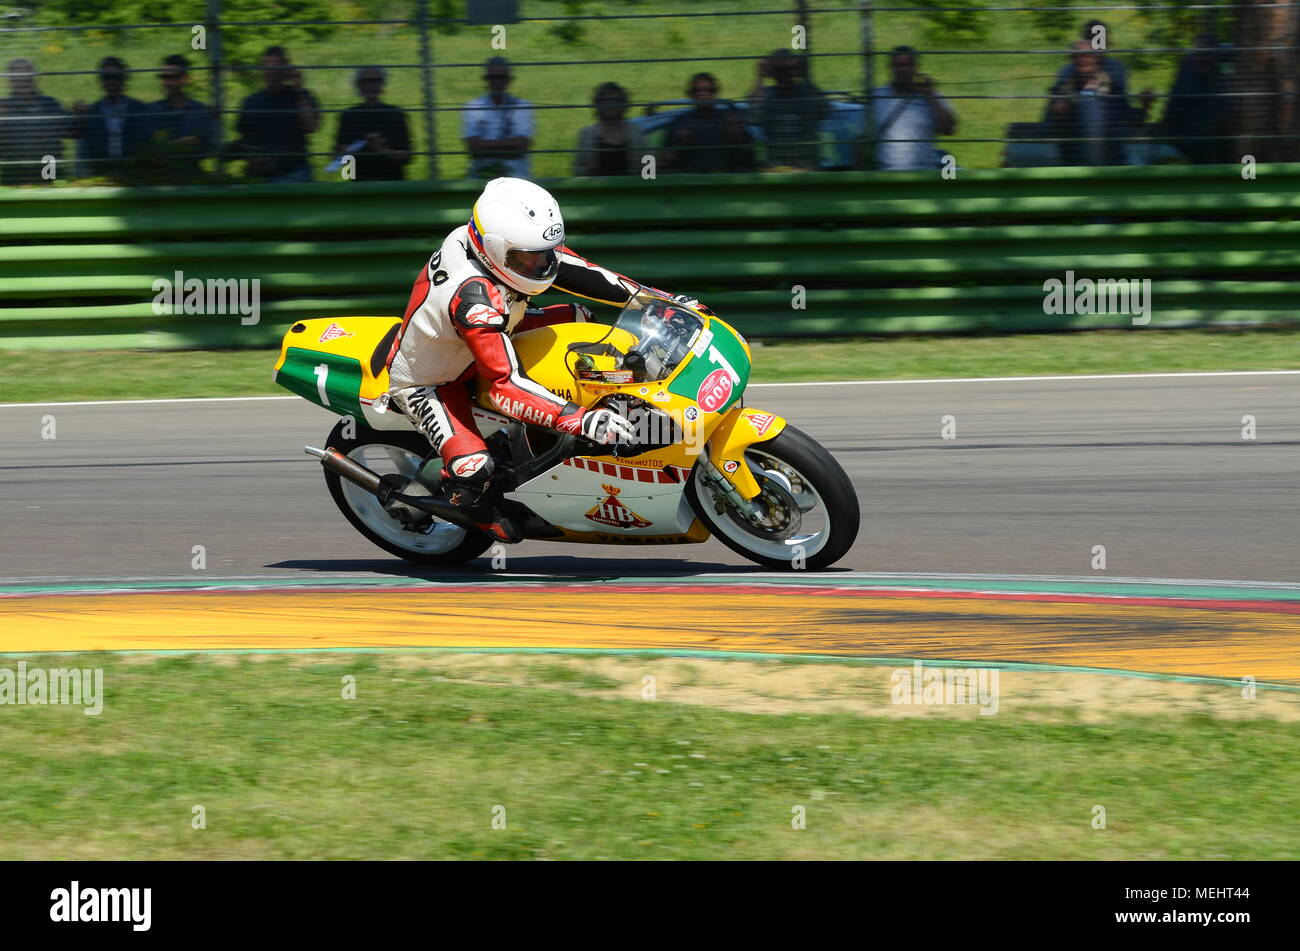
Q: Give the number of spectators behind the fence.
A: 13